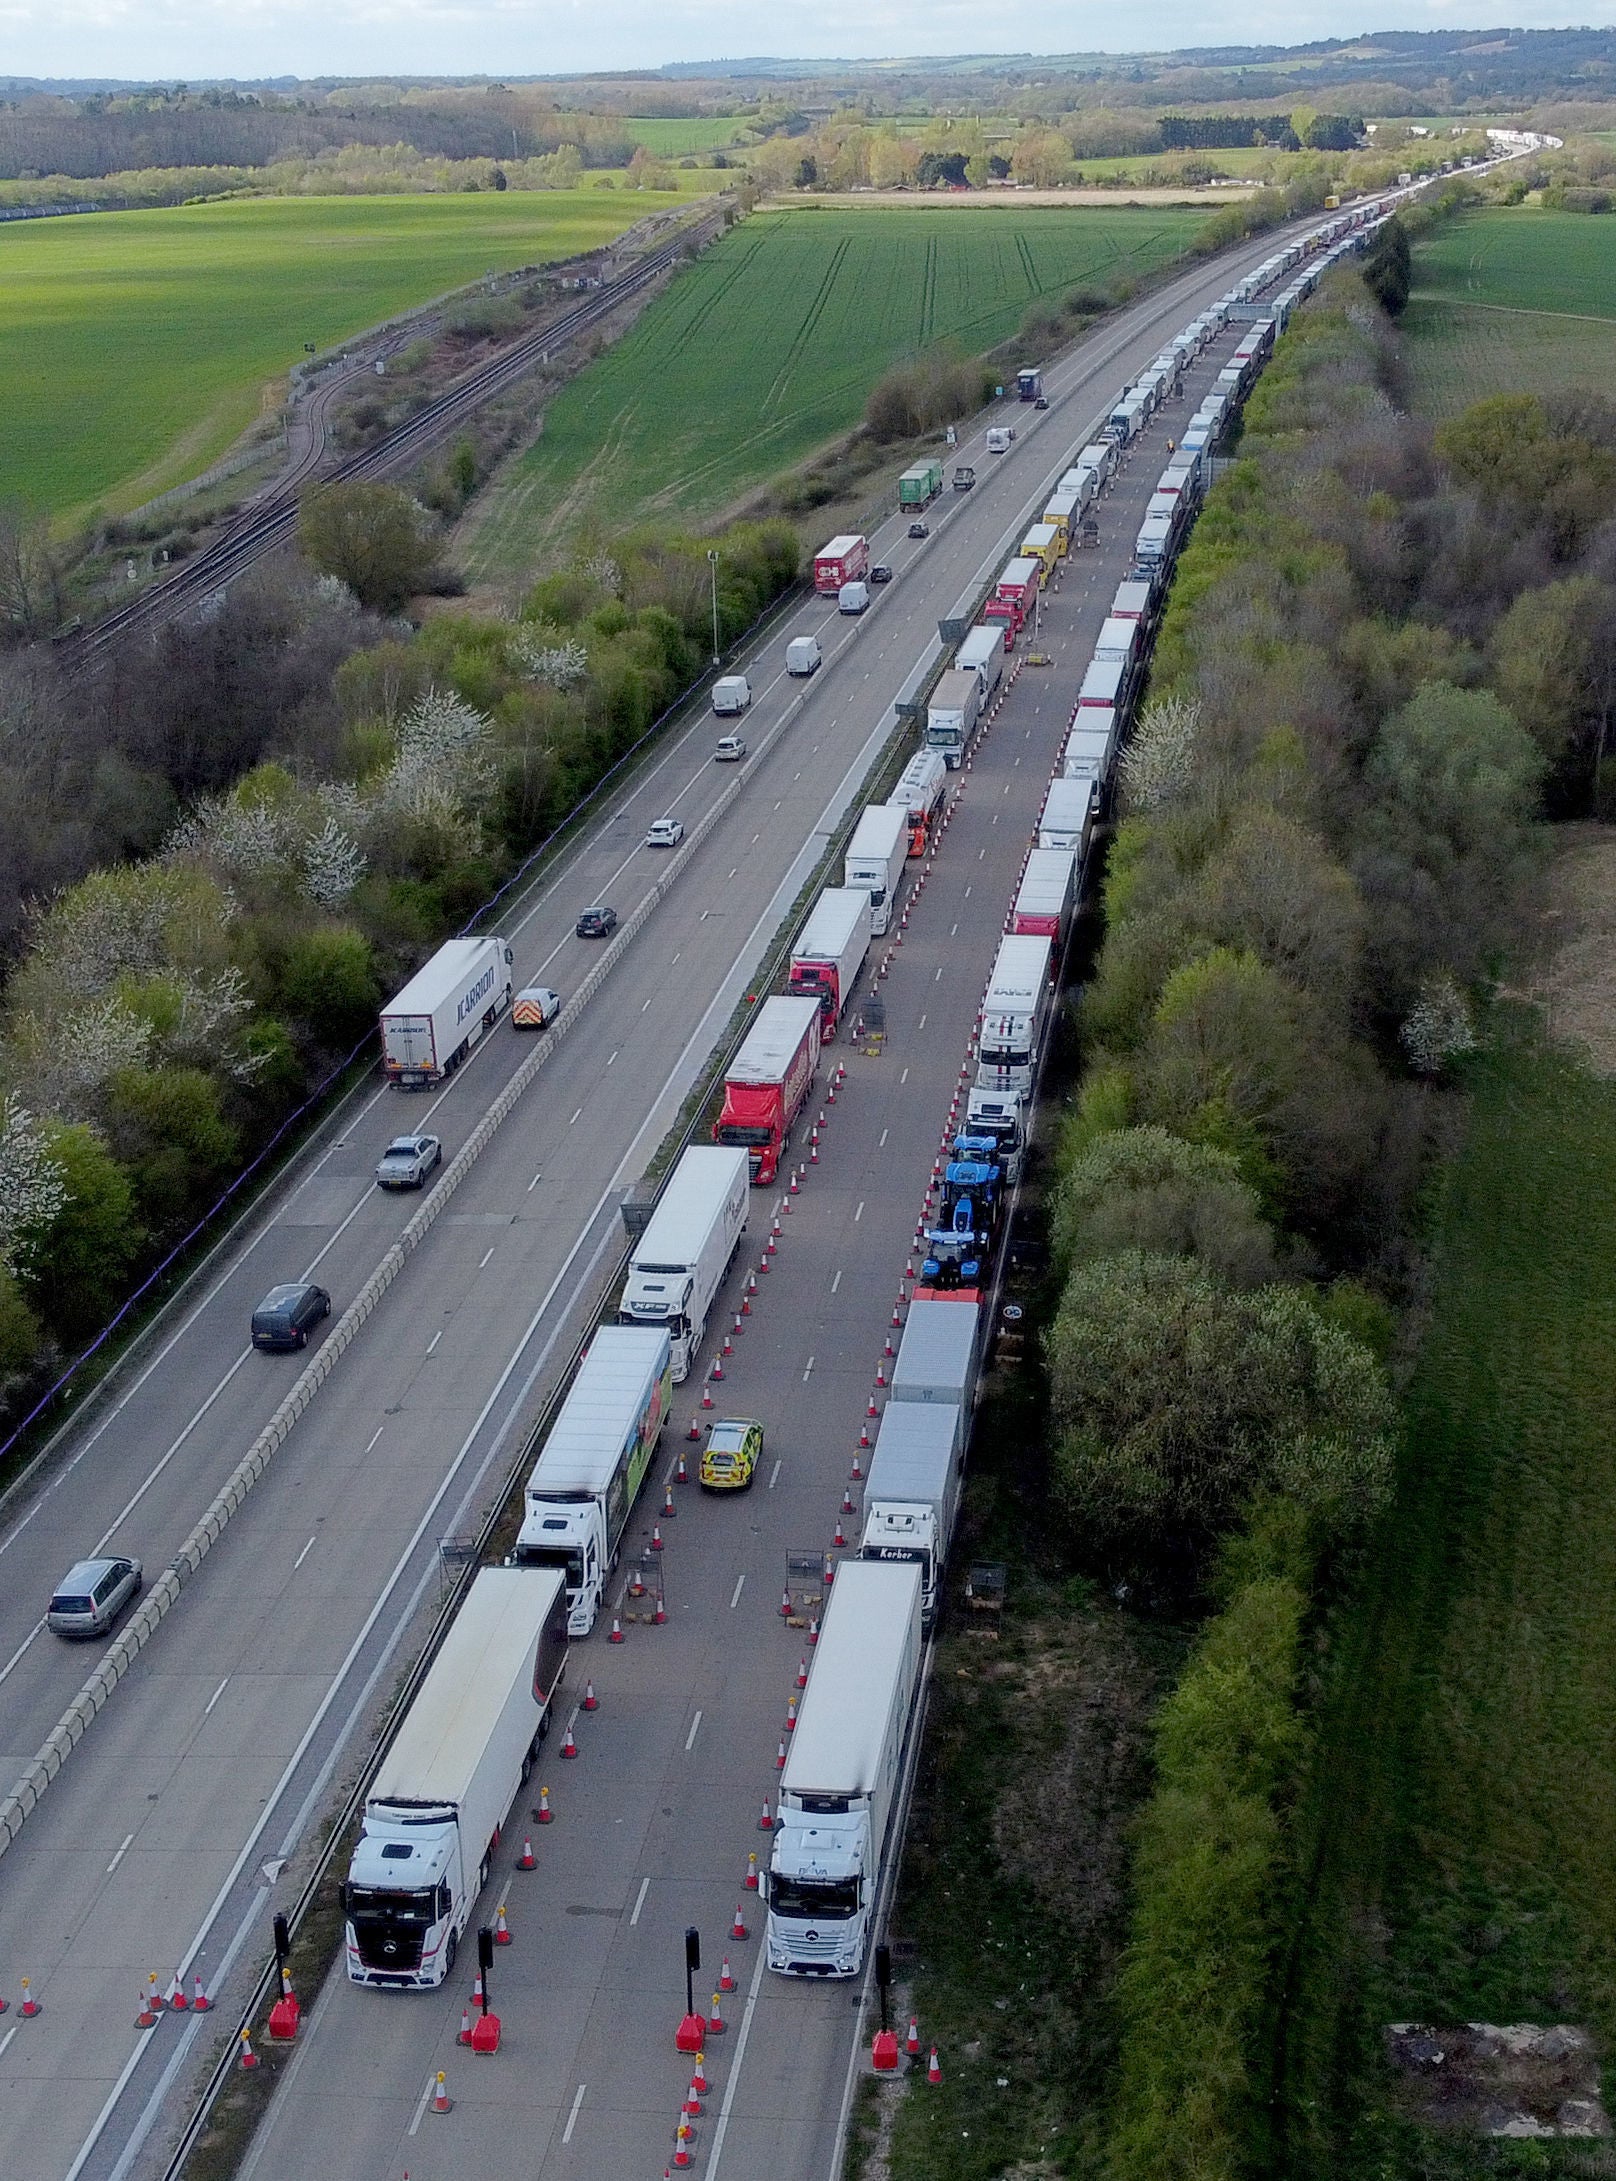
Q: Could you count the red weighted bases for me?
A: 4